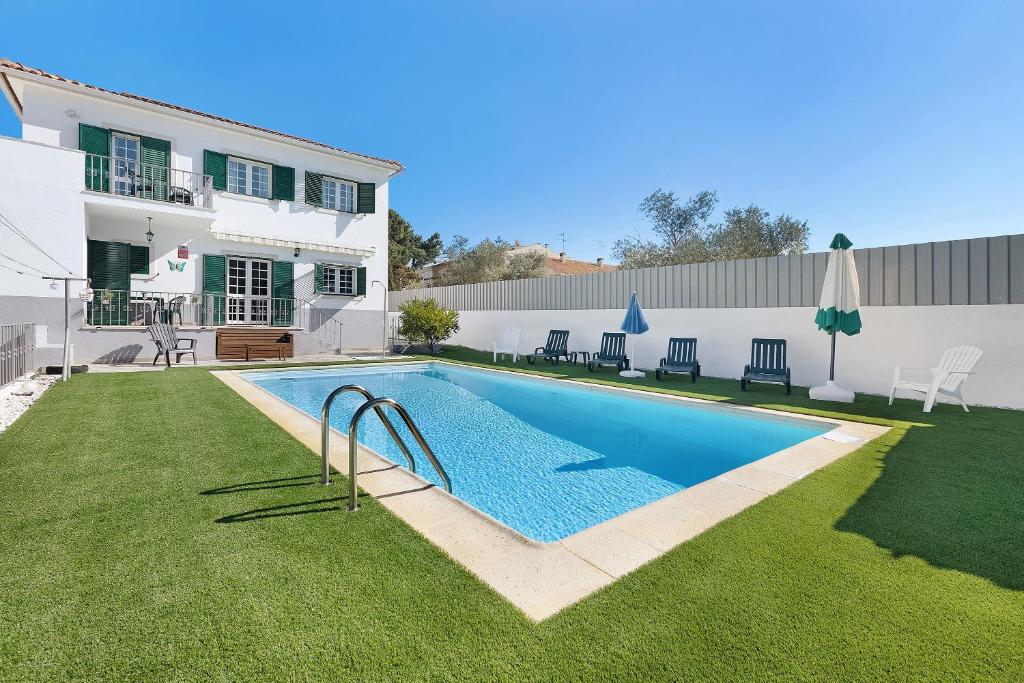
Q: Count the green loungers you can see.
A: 4